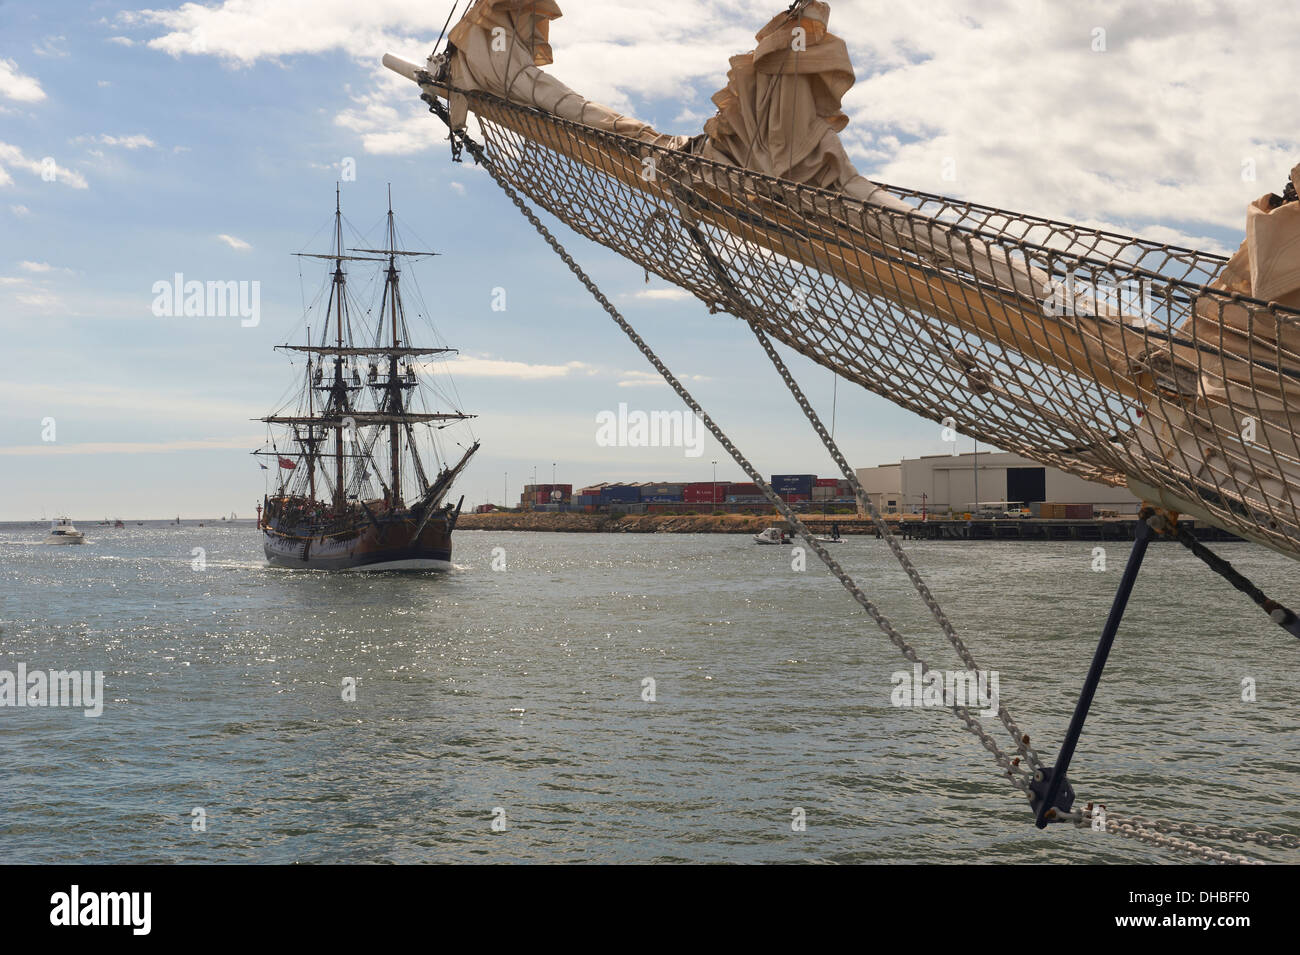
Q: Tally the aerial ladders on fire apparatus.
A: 0